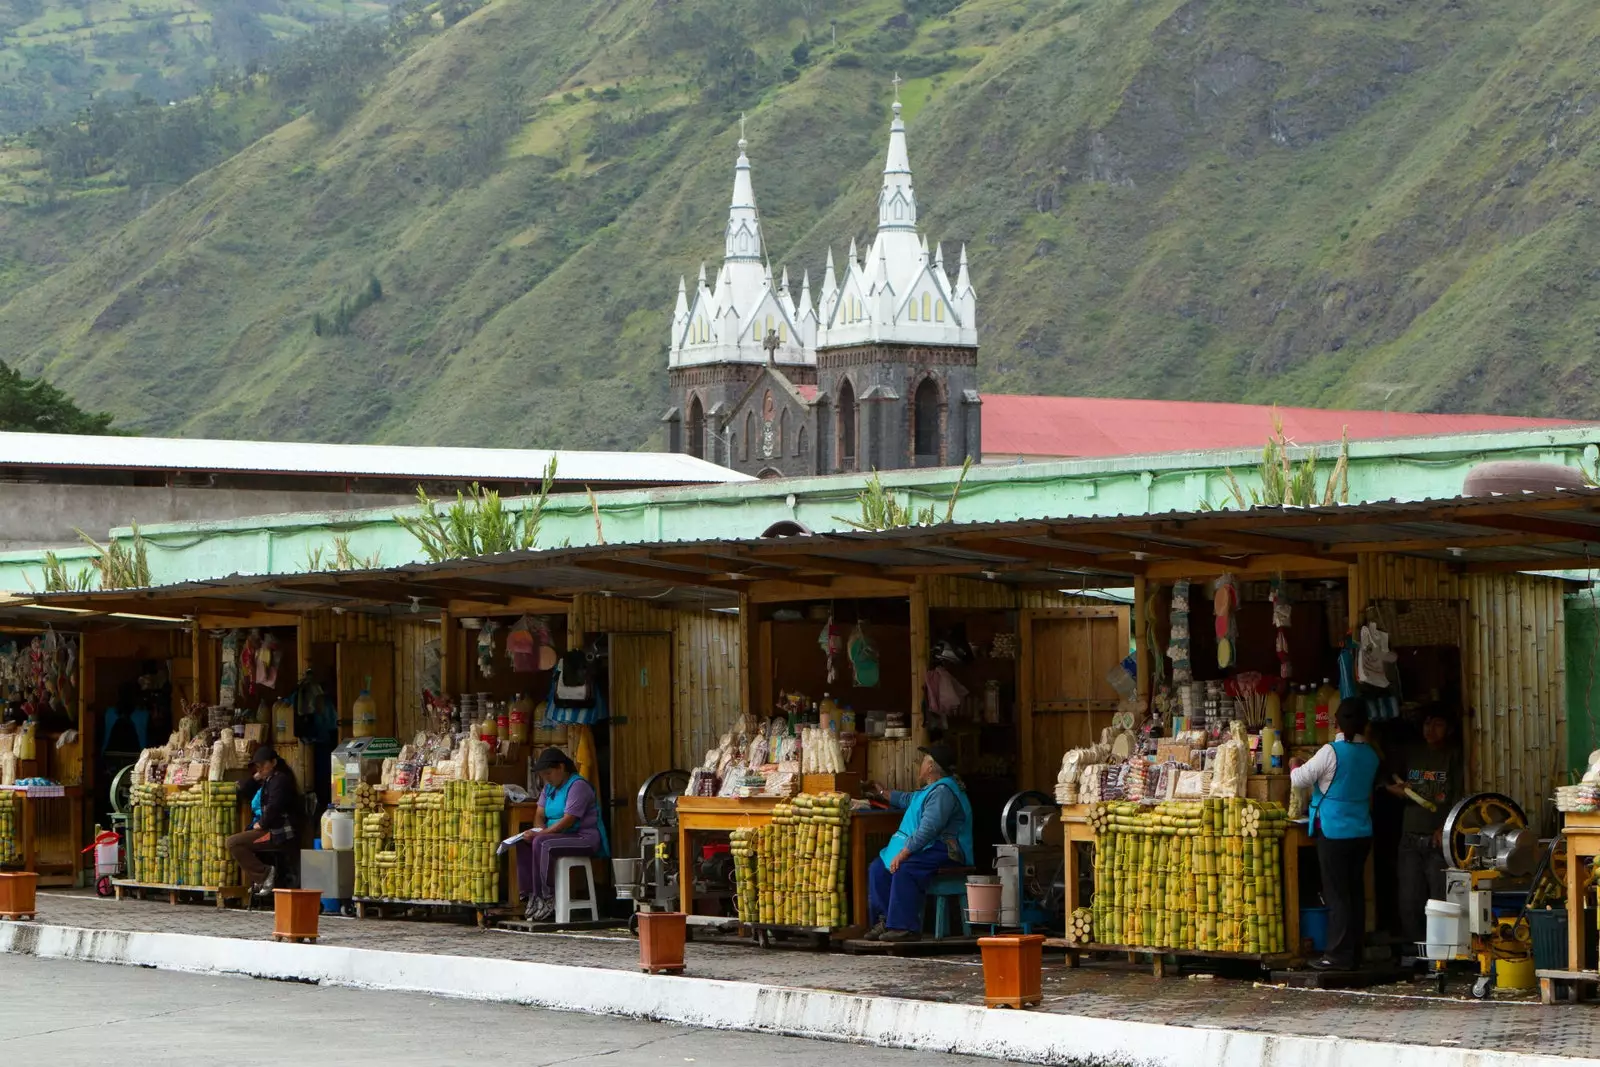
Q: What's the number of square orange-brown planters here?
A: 4